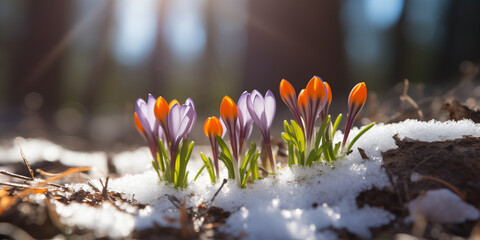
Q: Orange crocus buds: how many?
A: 10